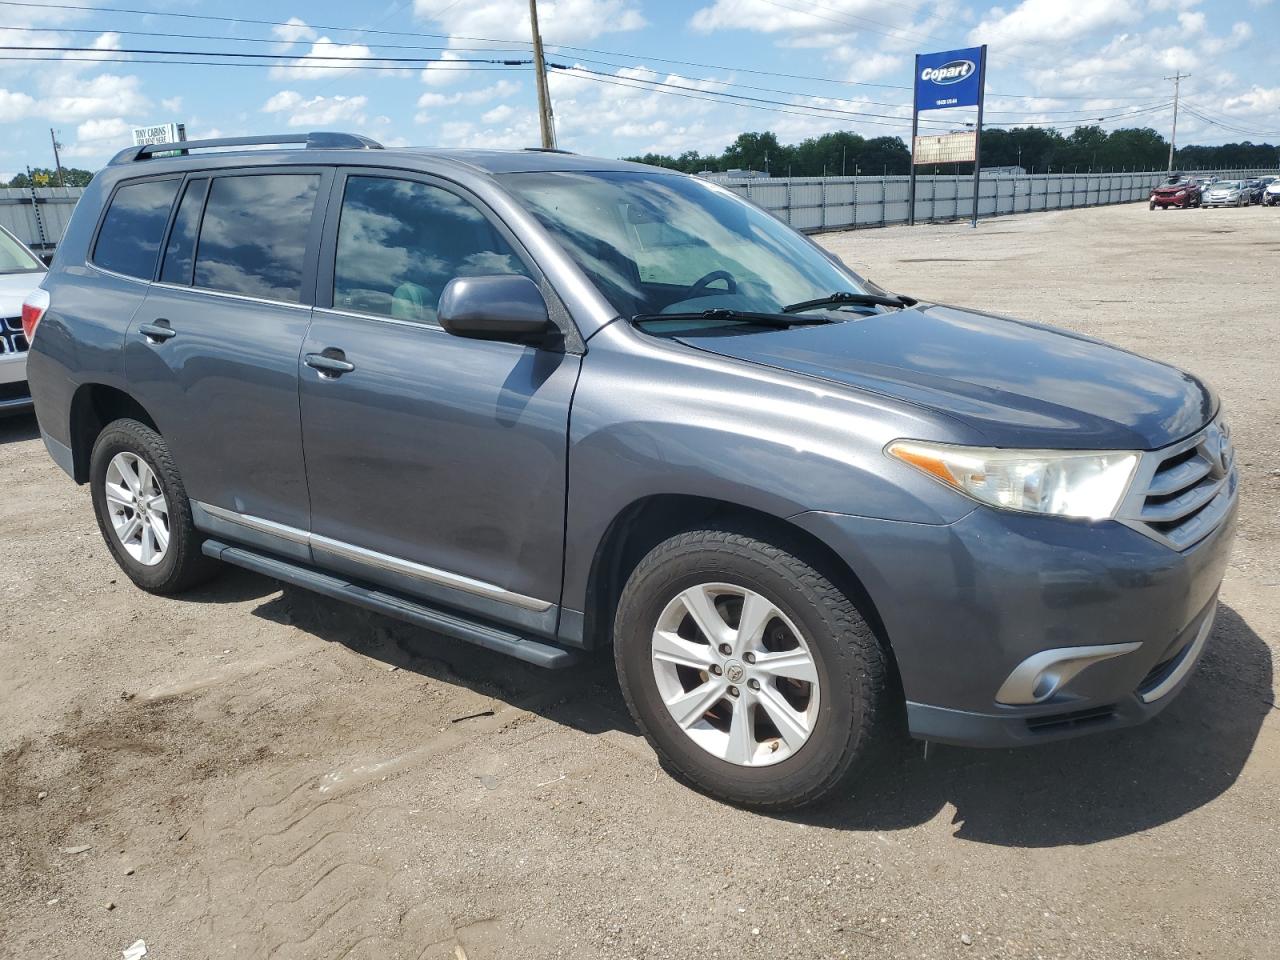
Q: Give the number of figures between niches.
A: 0